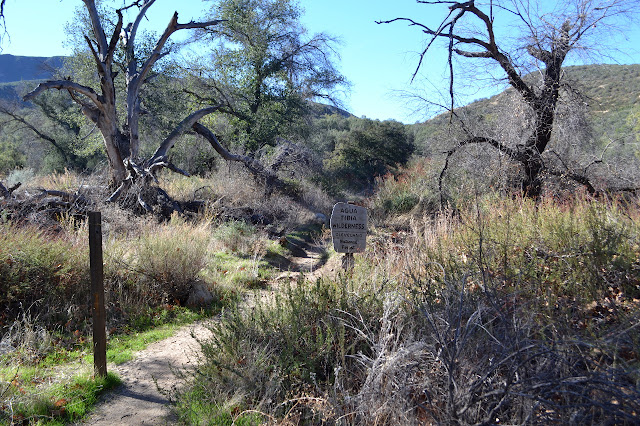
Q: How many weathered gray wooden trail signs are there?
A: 1